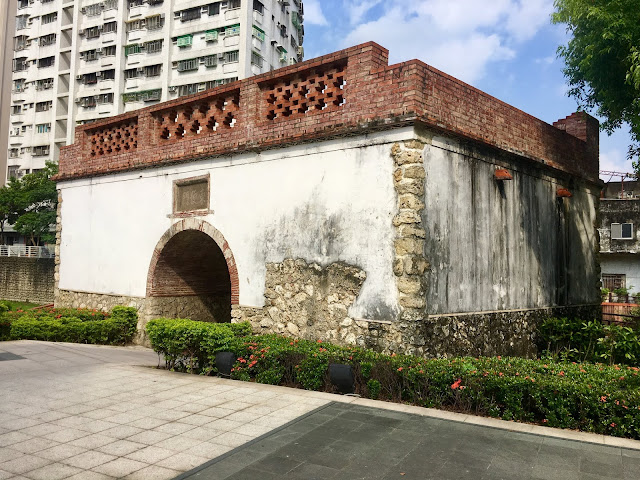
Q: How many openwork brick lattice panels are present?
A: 3